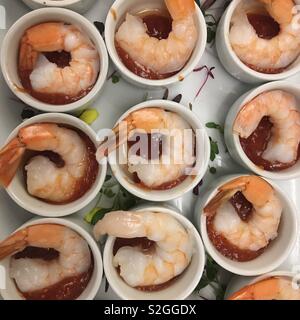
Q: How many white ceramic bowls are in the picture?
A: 11